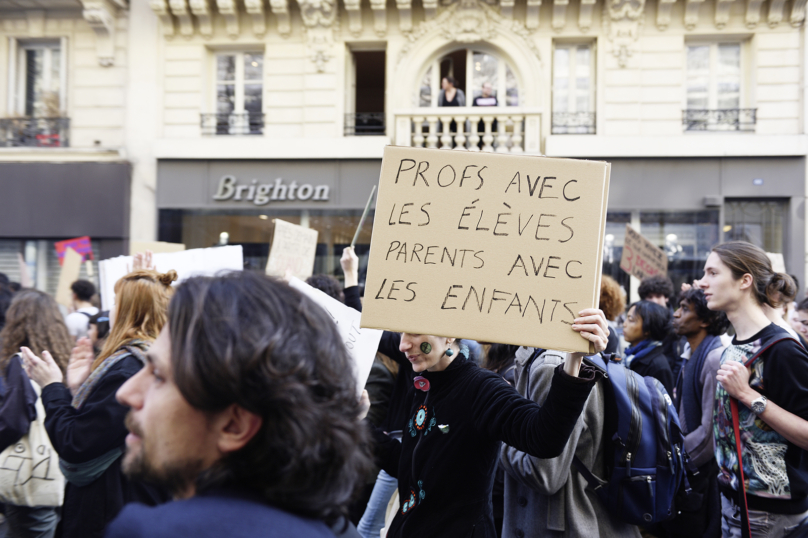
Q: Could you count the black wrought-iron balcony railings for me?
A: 5